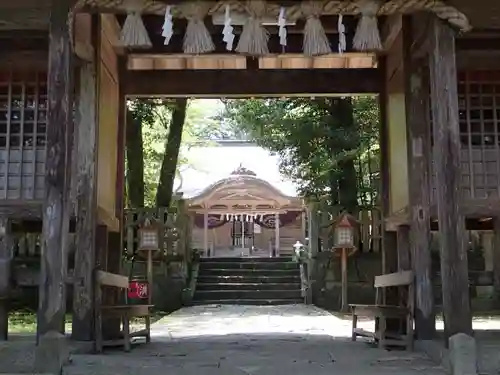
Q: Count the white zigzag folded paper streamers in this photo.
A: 4